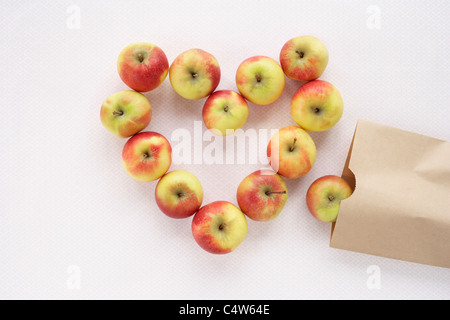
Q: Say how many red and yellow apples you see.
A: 13